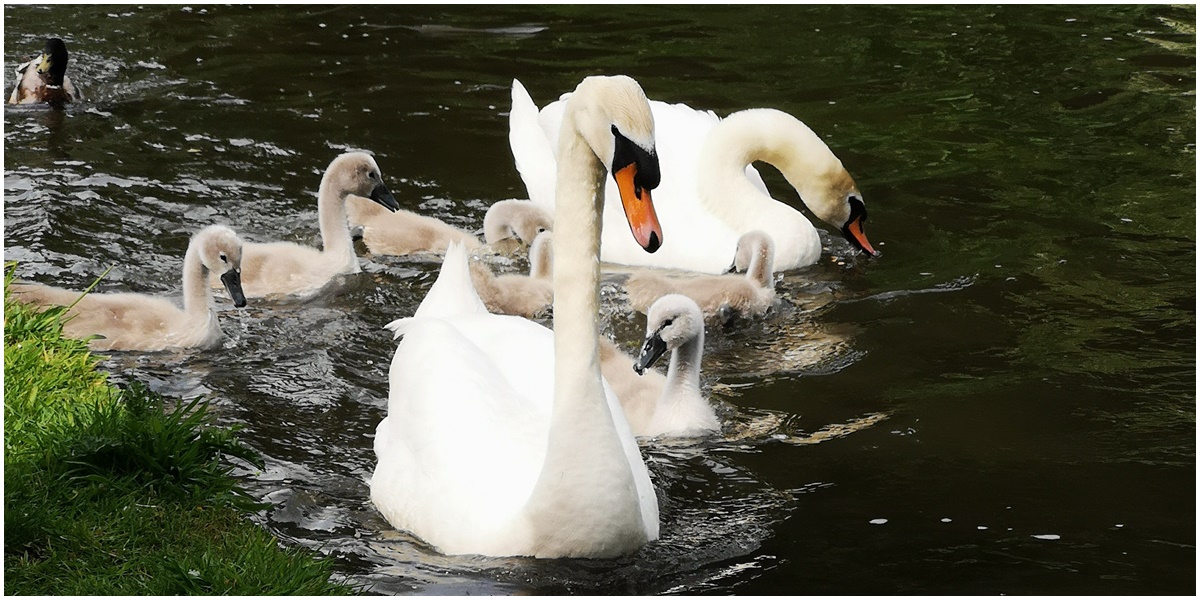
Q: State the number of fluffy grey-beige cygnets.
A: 6